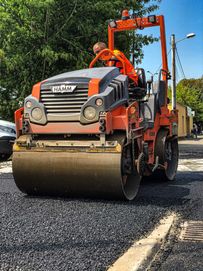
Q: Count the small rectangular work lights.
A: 2